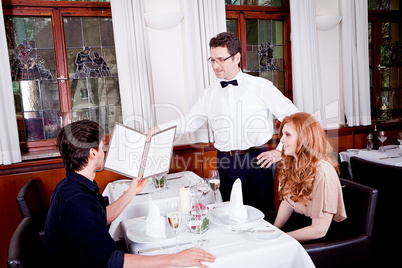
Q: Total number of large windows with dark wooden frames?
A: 3